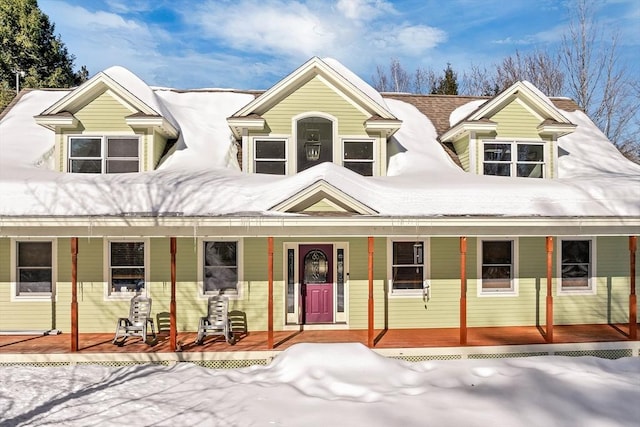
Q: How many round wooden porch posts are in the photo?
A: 7